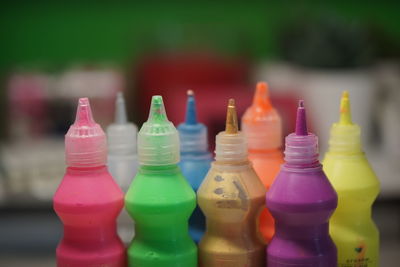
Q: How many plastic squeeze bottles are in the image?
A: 8